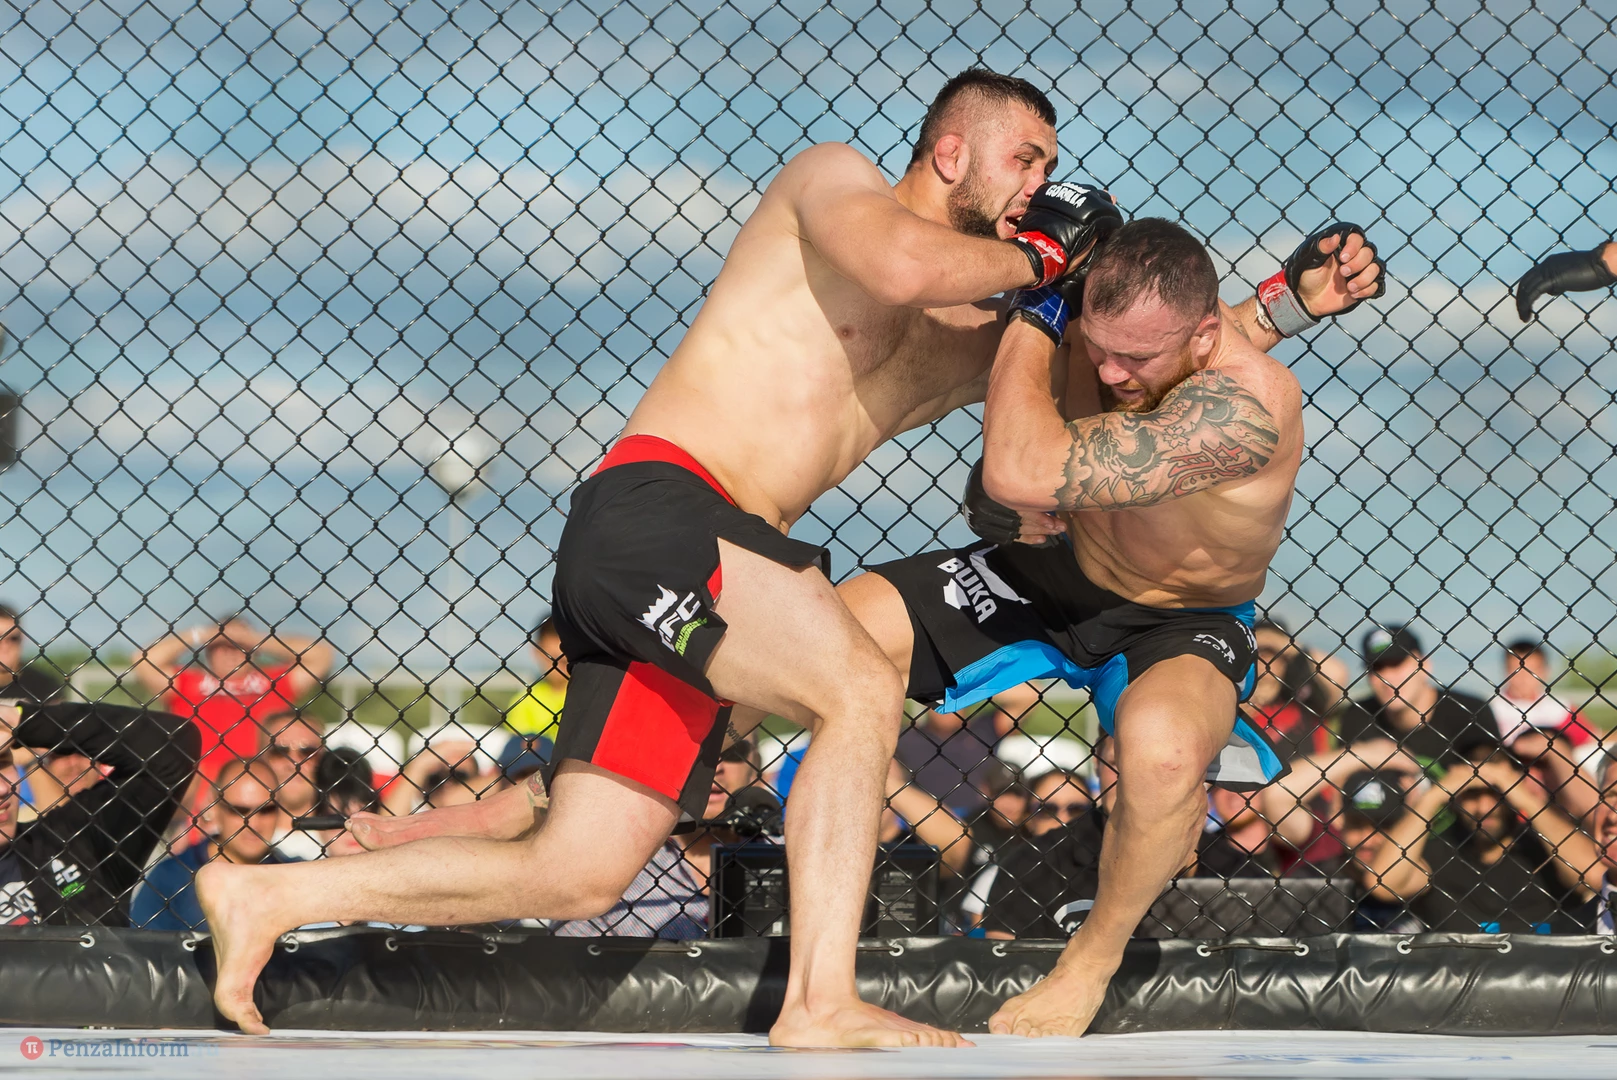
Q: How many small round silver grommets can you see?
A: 14